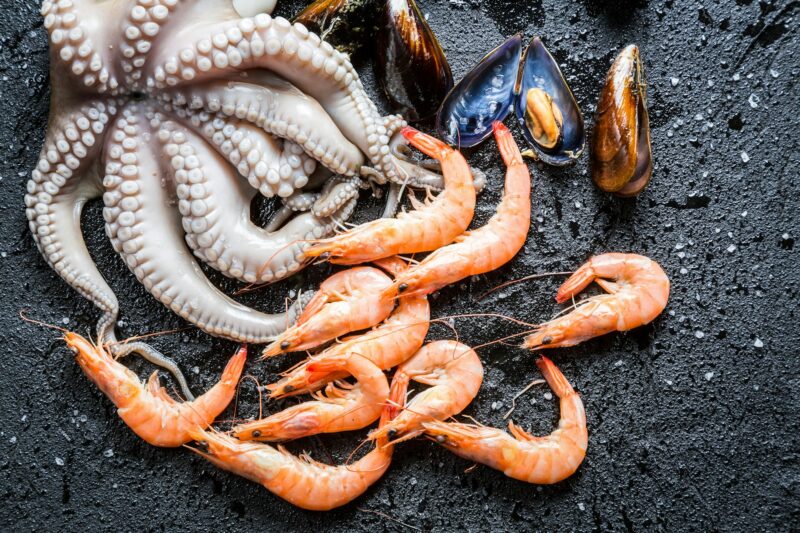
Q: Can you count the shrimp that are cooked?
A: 10